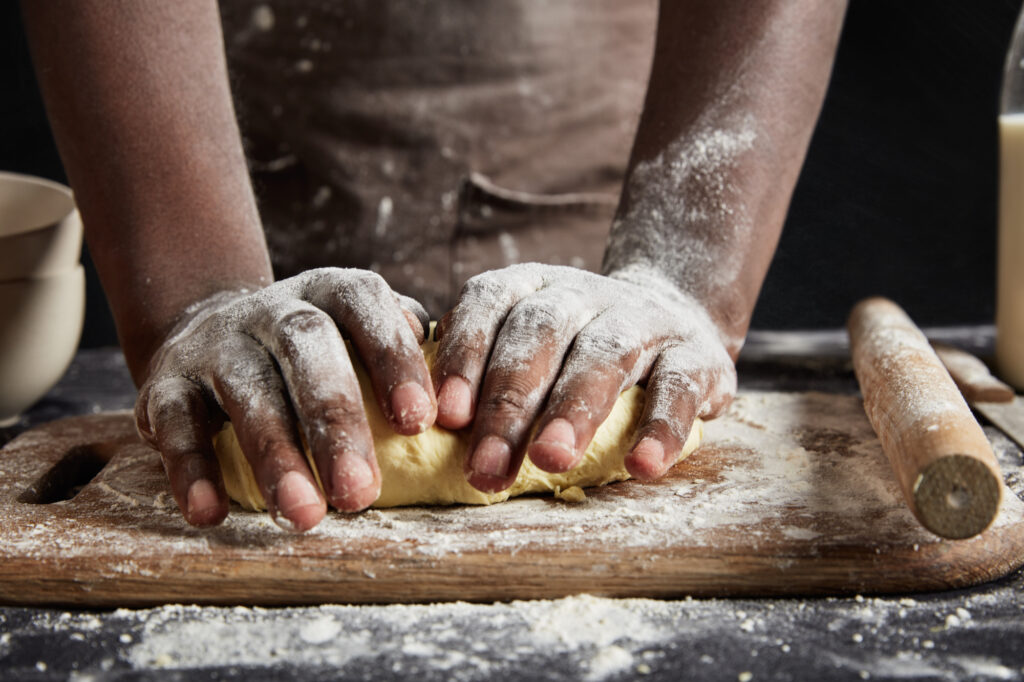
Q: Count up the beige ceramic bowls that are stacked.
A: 2